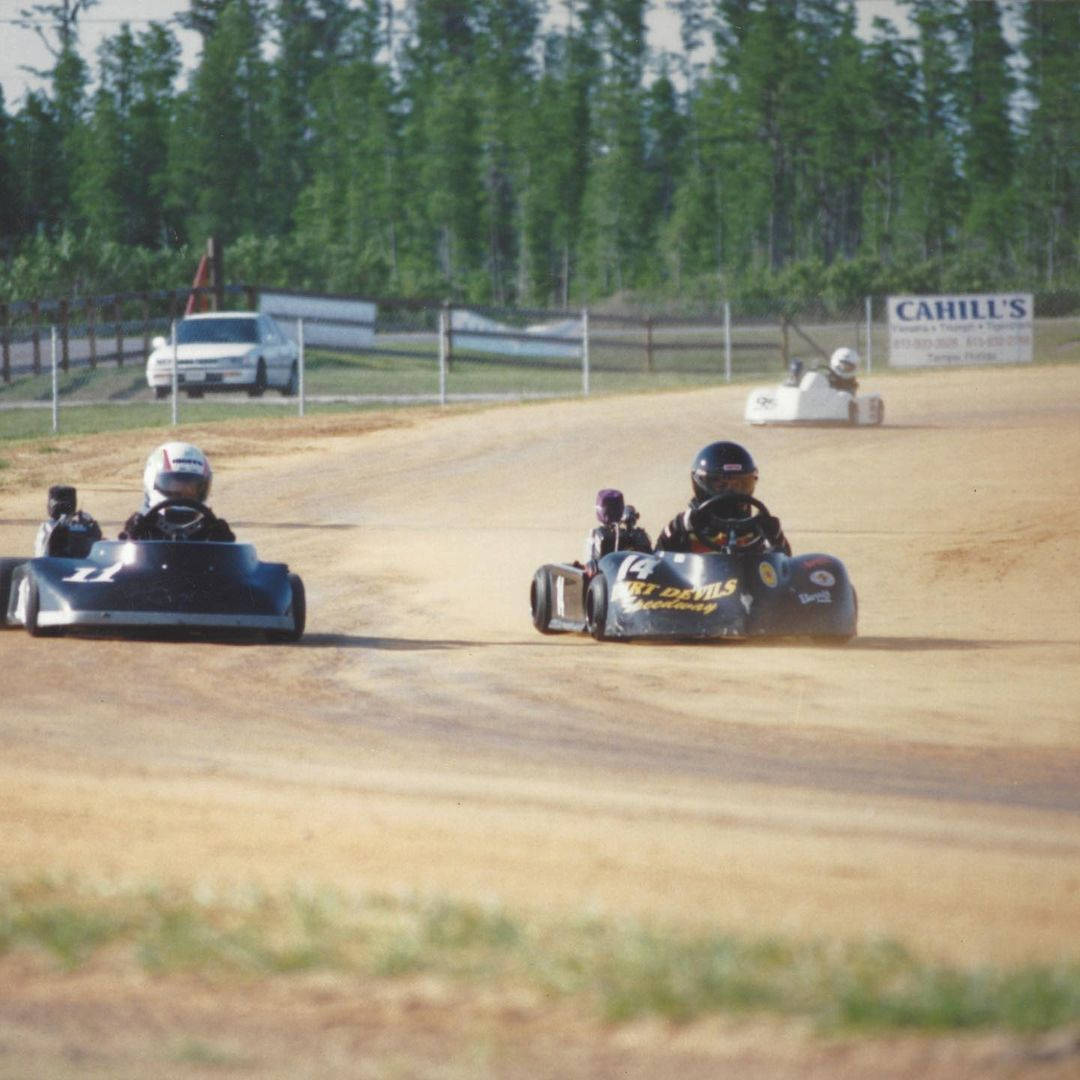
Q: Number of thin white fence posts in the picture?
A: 7